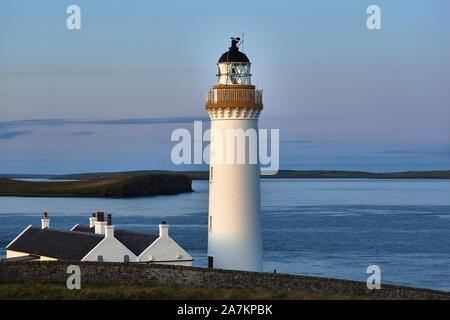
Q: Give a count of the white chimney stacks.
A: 5